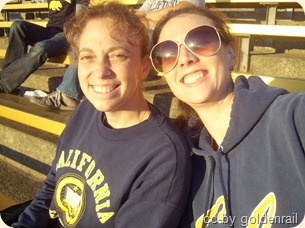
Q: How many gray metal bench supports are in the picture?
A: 2